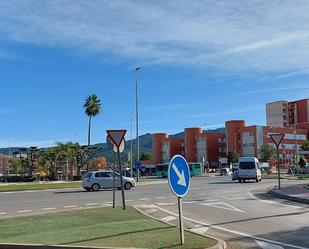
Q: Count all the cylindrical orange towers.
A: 3